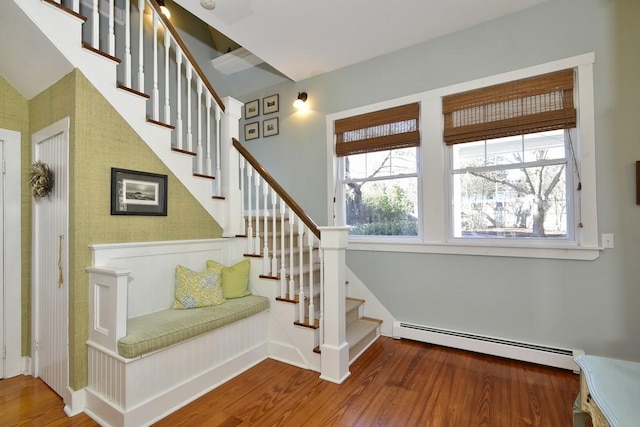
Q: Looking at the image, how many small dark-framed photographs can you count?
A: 4